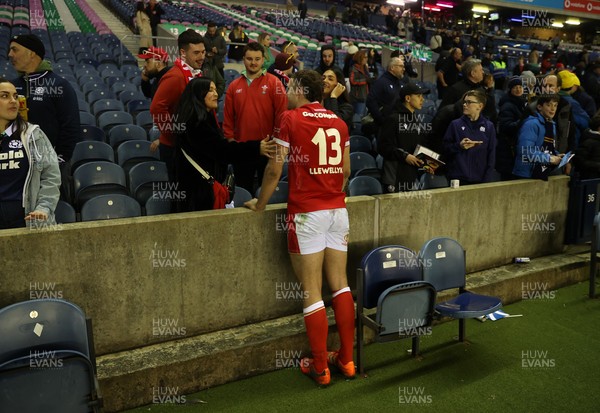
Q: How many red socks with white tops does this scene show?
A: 2